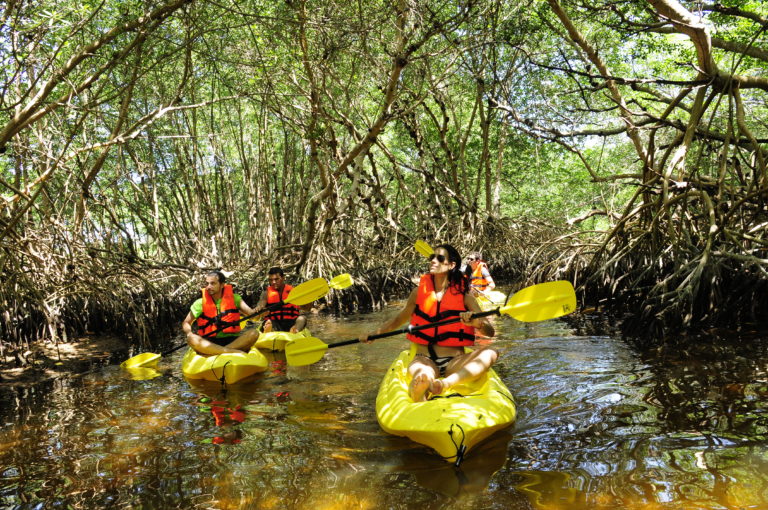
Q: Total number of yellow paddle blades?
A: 6